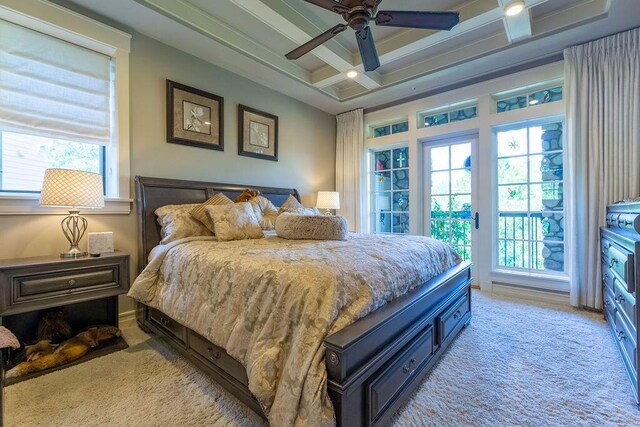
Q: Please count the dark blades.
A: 5